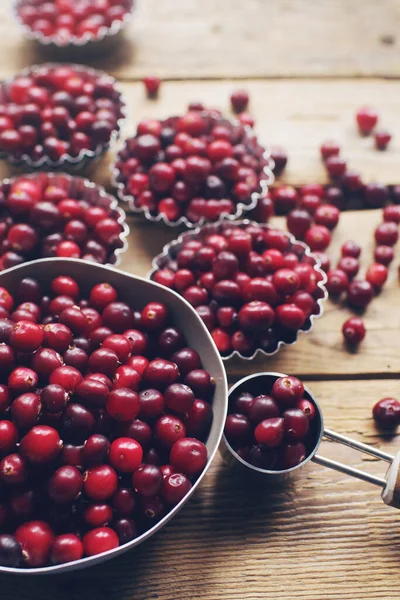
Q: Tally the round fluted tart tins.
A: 5